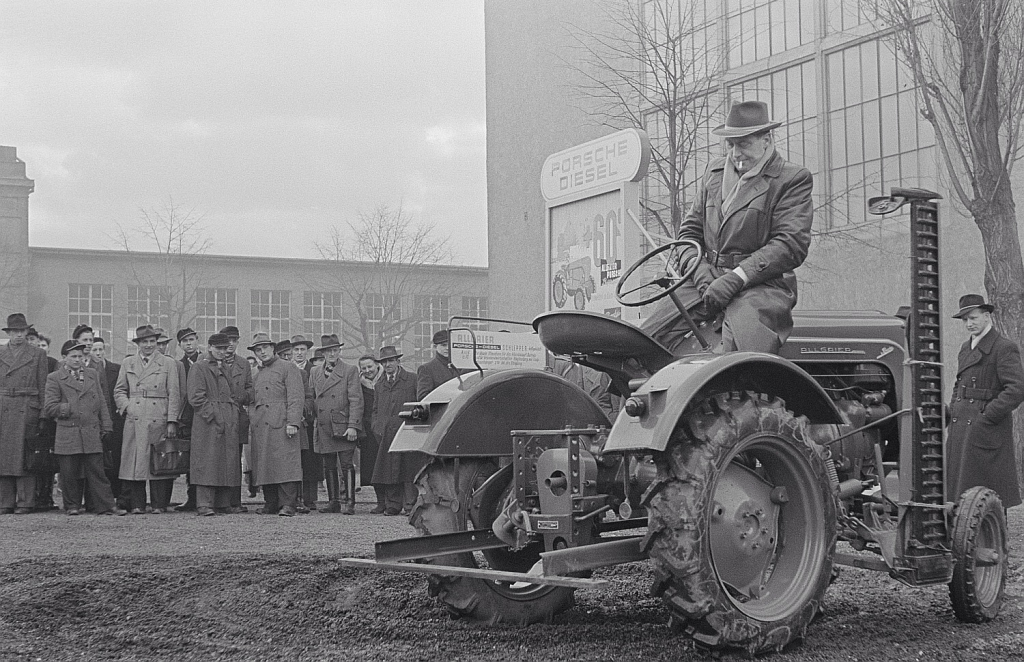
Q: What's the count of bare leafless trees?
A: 4